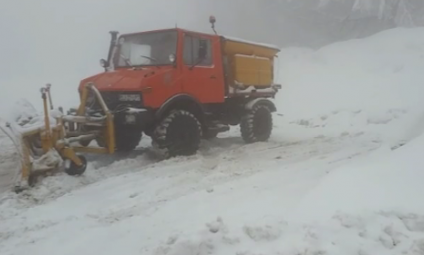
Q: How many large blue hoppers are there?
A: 0